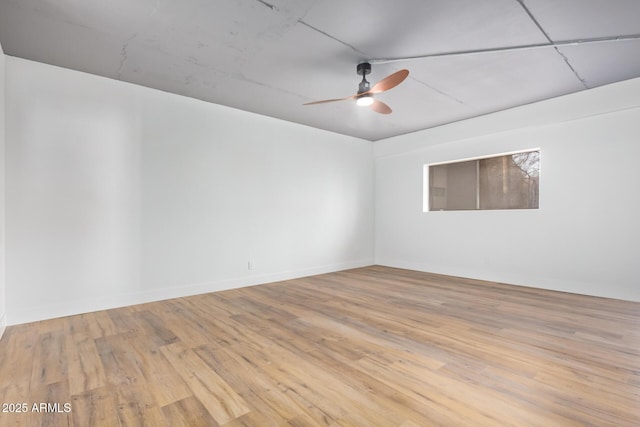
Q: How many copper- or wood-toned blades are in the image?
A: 3